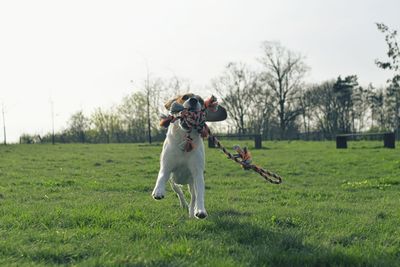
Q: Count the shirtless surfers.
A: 0